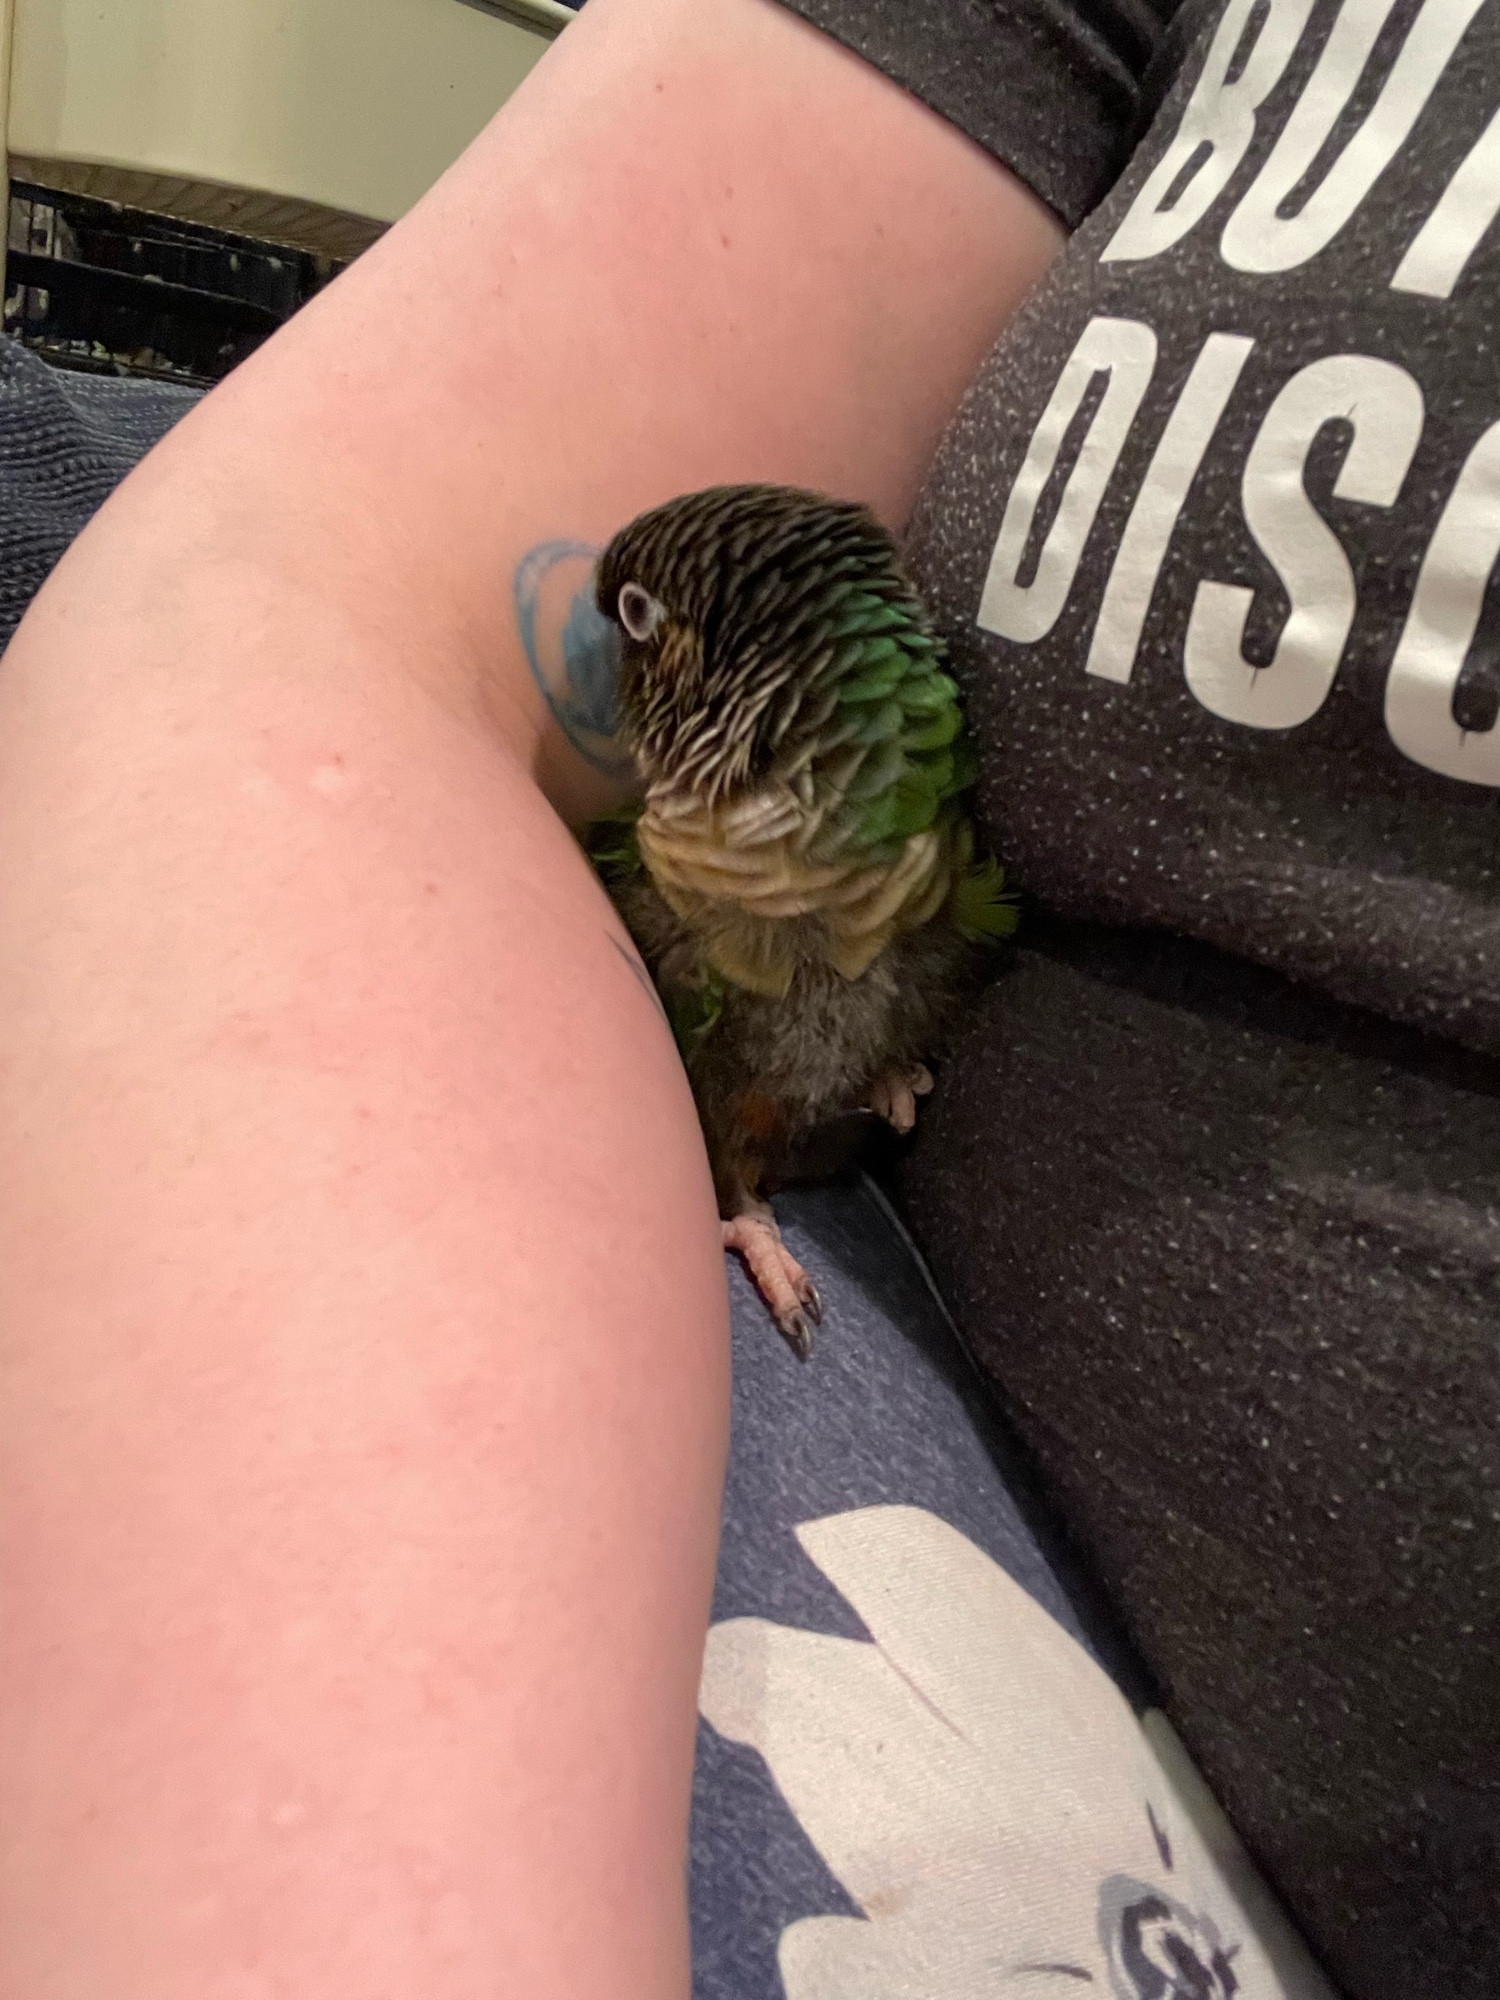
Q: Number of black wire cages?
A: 1